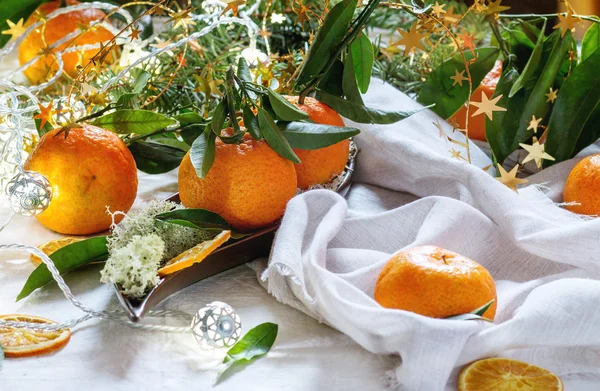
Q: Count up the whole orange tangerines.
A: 7